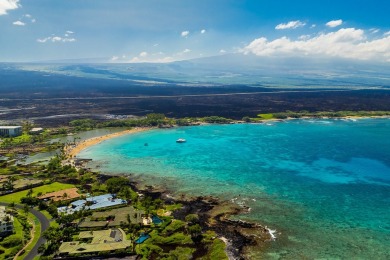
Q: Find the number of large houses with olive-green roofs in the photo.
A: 2